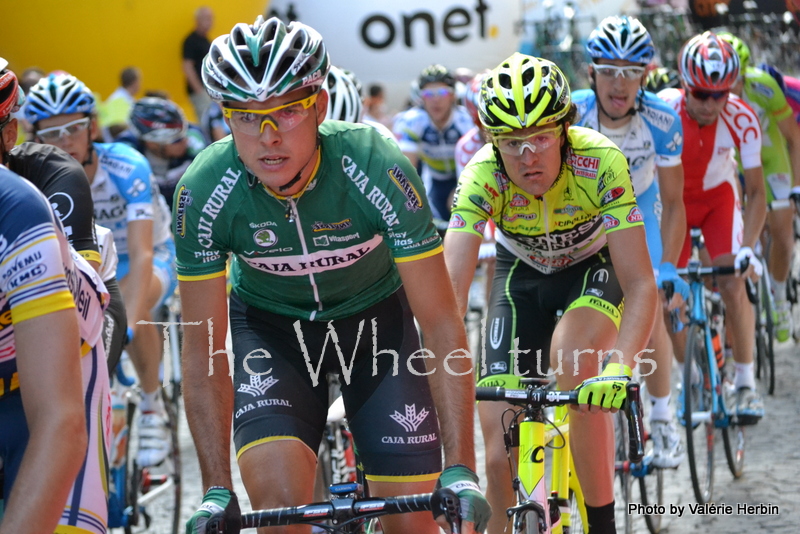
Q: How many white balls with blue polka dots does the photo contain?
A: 0